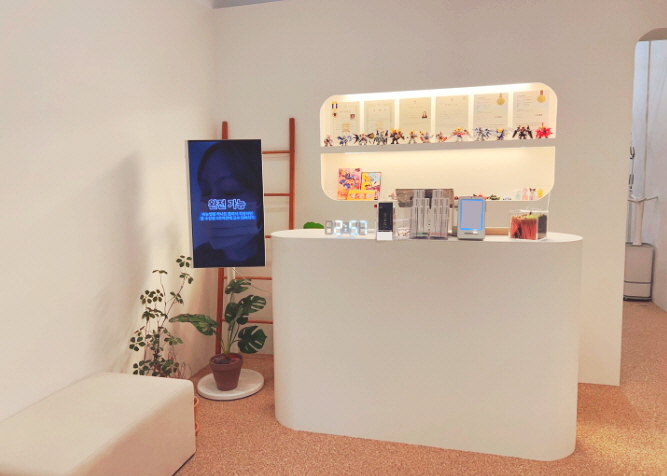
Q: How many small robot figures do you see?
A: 13